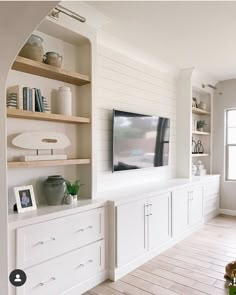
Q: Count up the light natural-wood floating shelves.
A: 6